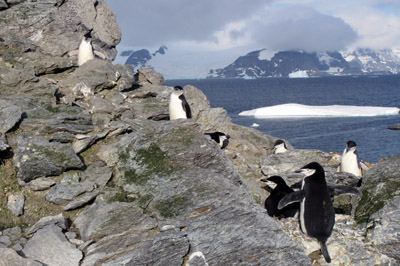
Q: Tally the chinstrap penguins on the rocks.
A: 7